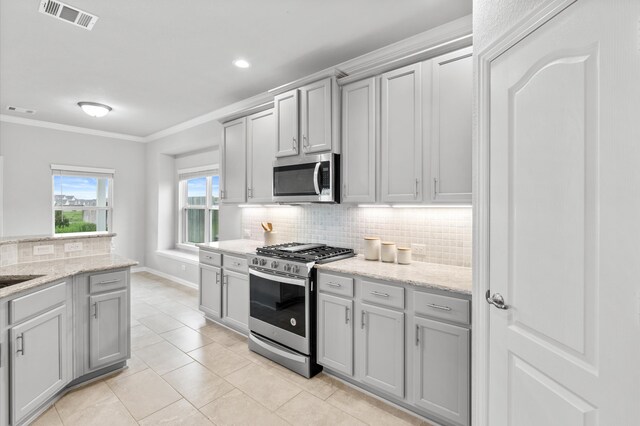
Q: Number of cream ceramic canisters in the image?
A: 3